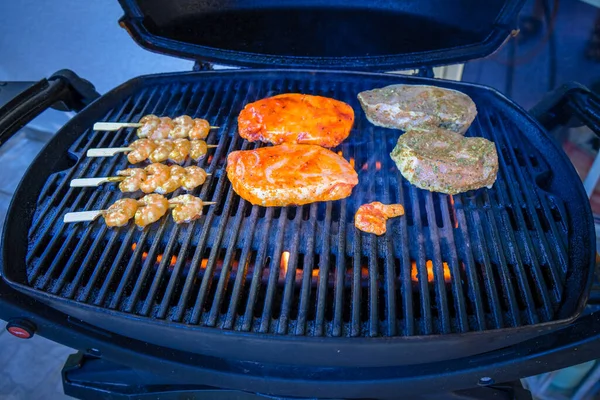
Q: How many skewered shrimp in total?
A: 15